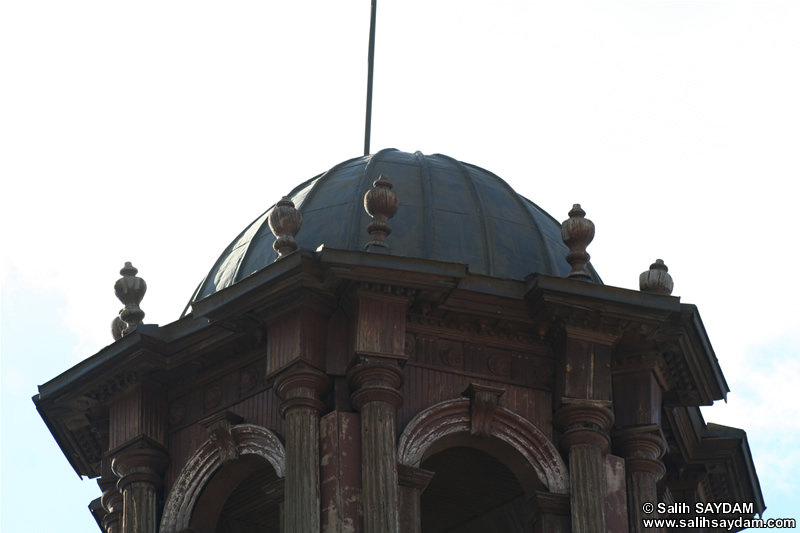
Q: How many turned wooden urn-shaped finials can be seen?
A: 6